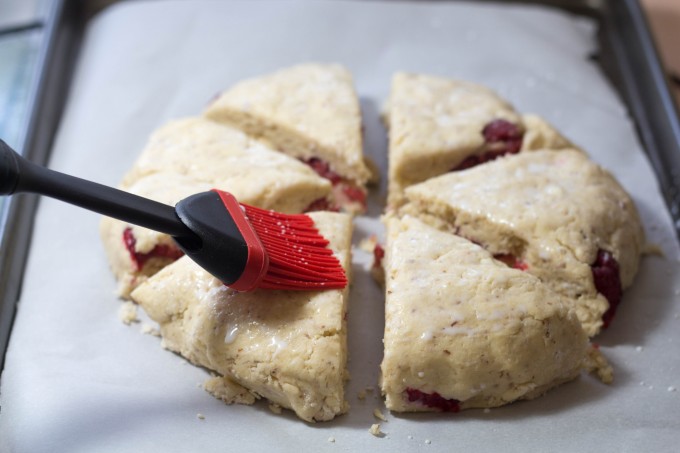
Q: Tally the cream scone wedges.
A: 6